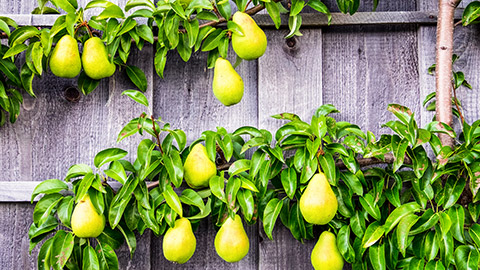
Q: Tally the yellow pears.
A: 10